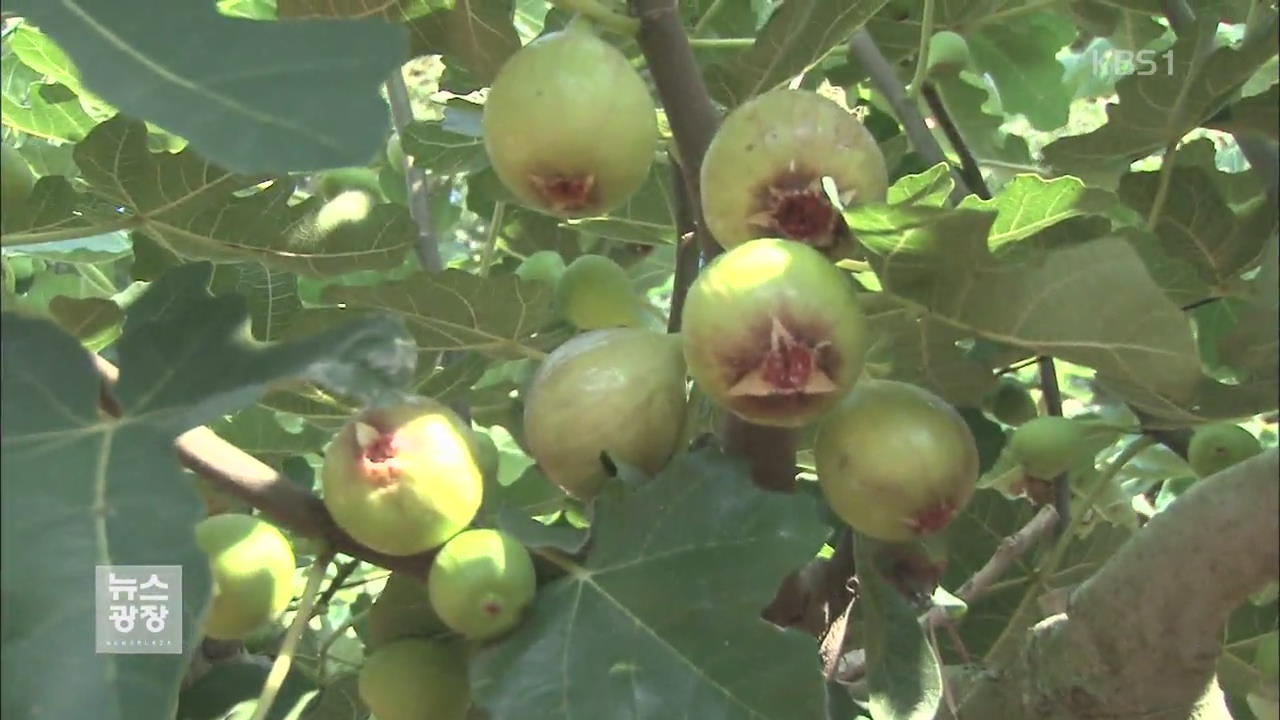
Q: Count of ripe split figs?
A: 5